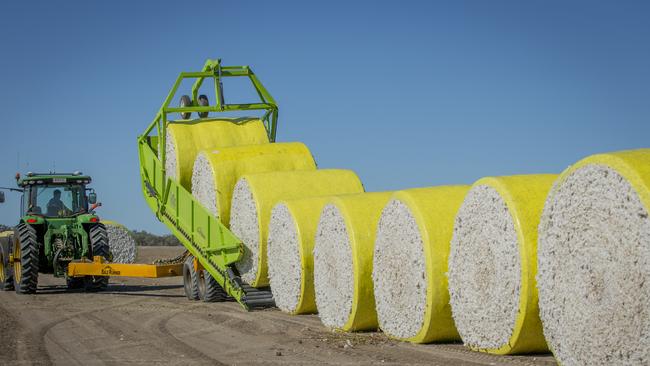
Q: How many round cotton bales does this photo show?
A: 9